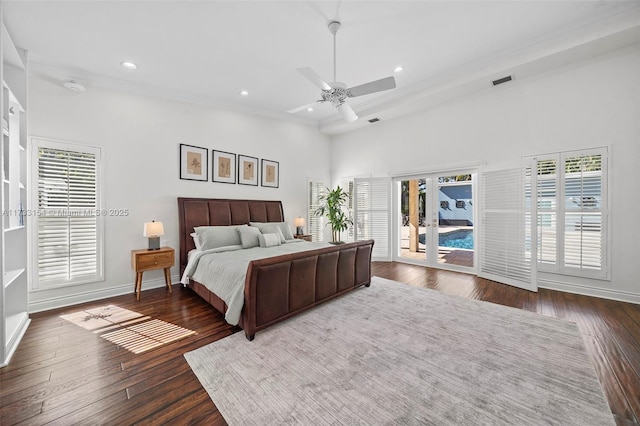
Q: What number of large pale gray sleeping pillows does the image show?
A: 2